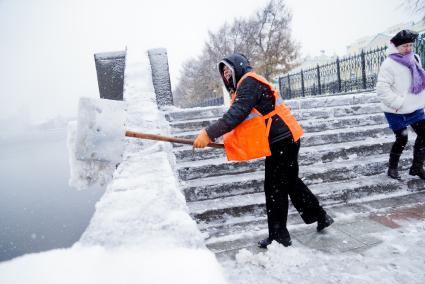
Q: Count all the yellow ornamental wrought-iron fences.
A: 0